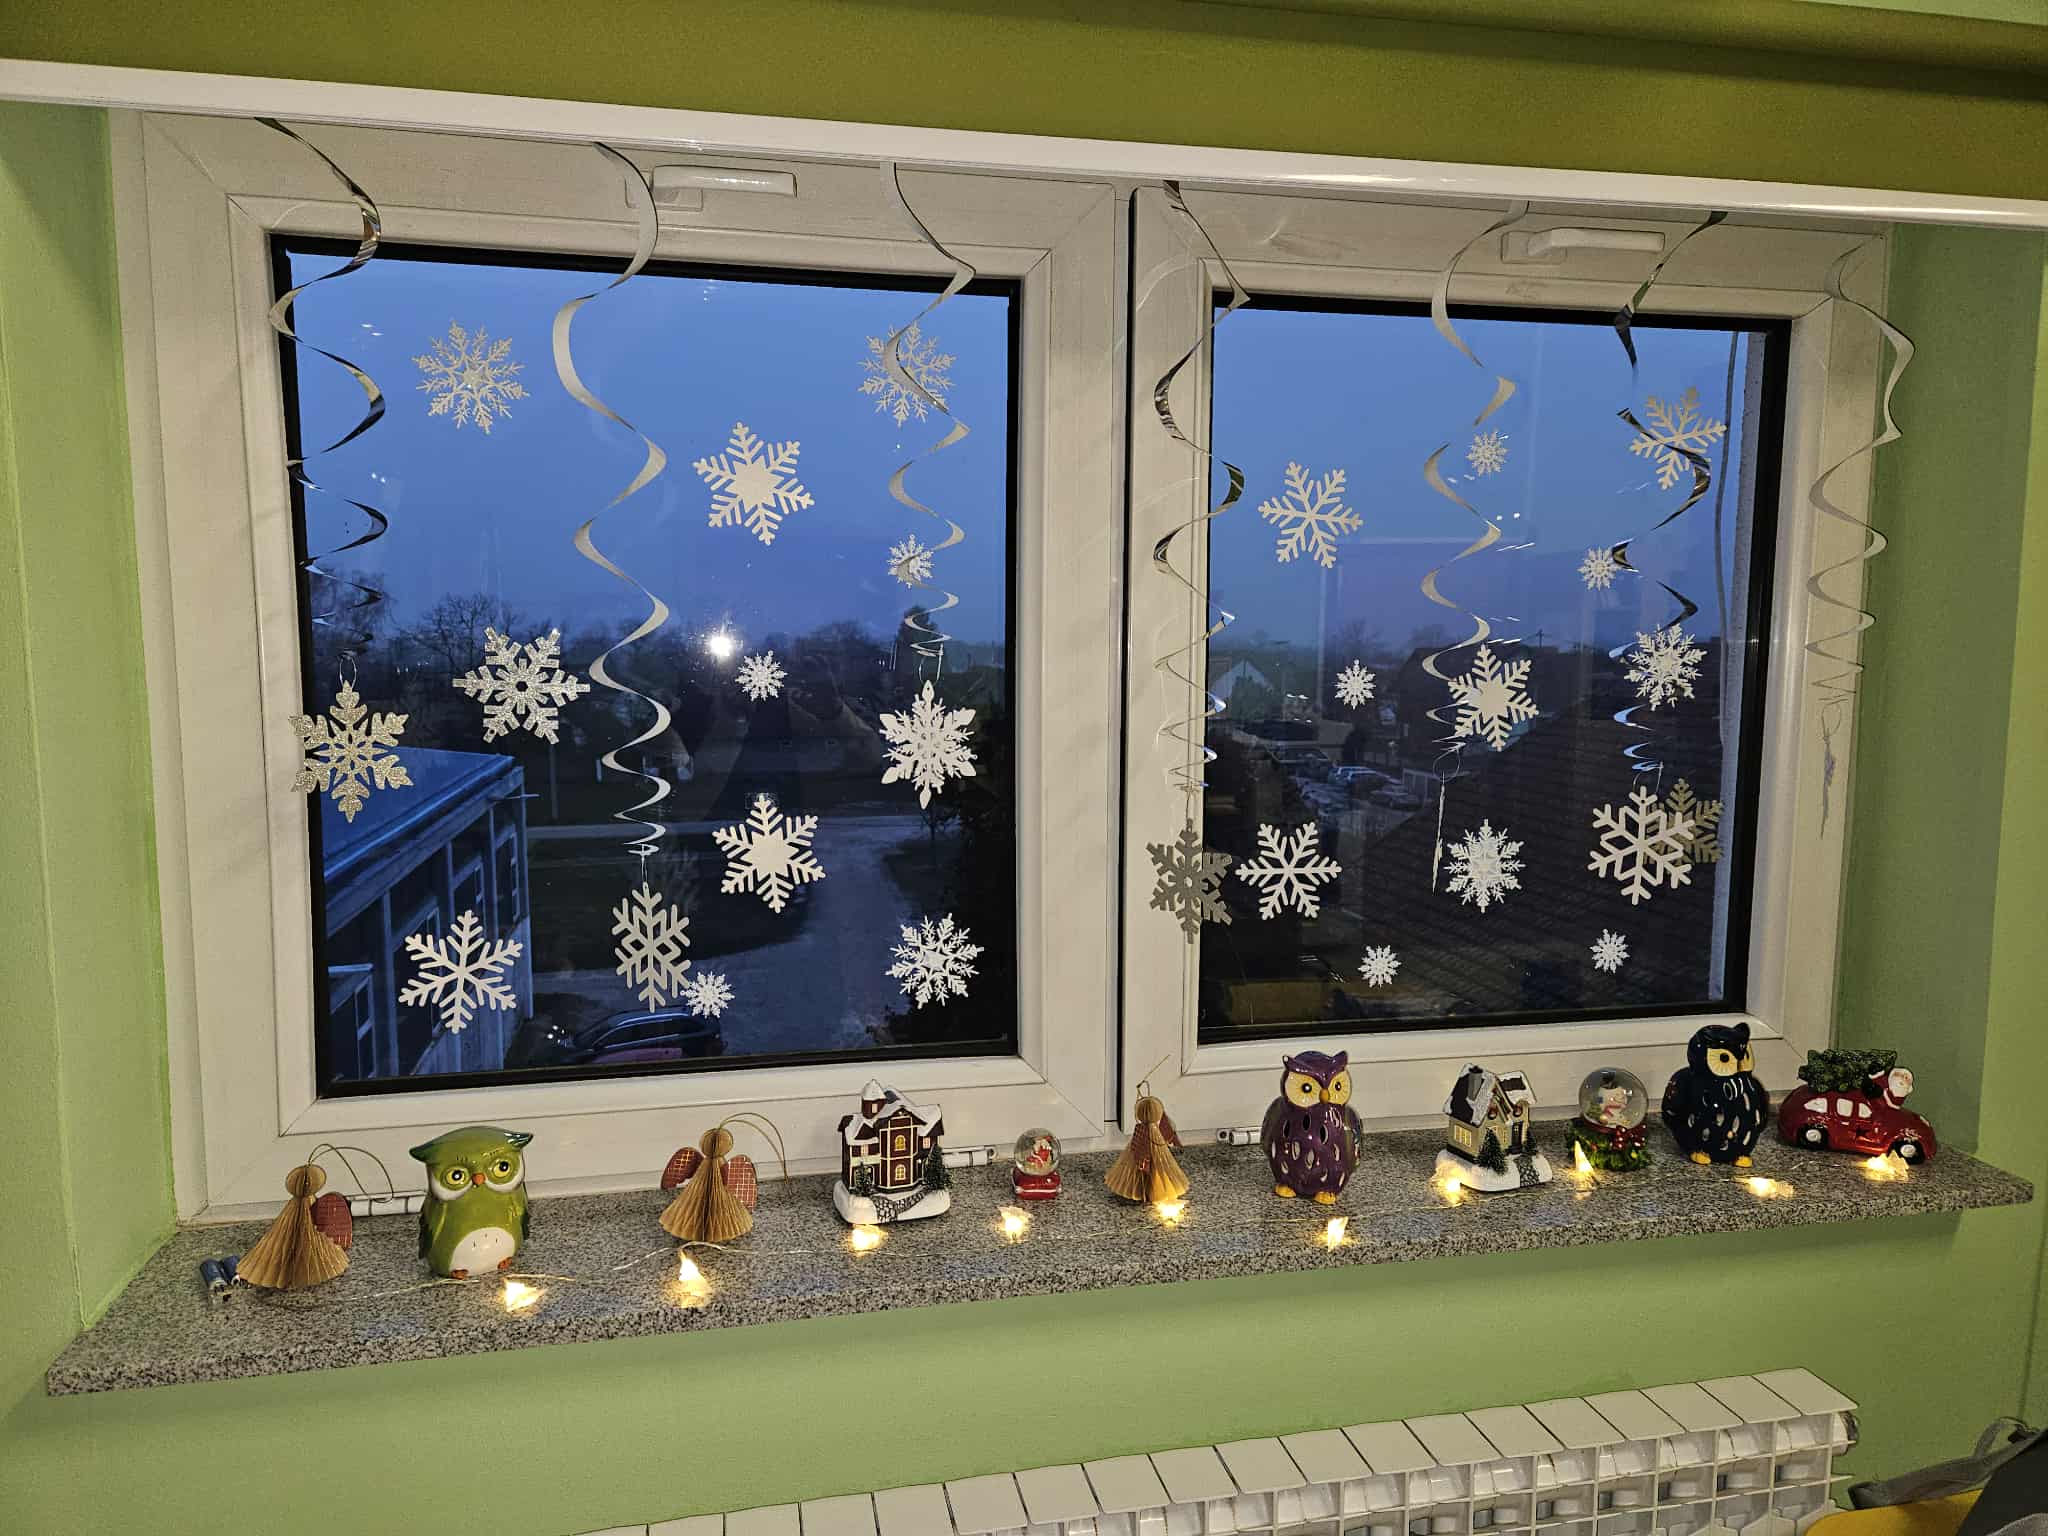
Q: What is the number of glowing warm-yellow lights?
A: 10